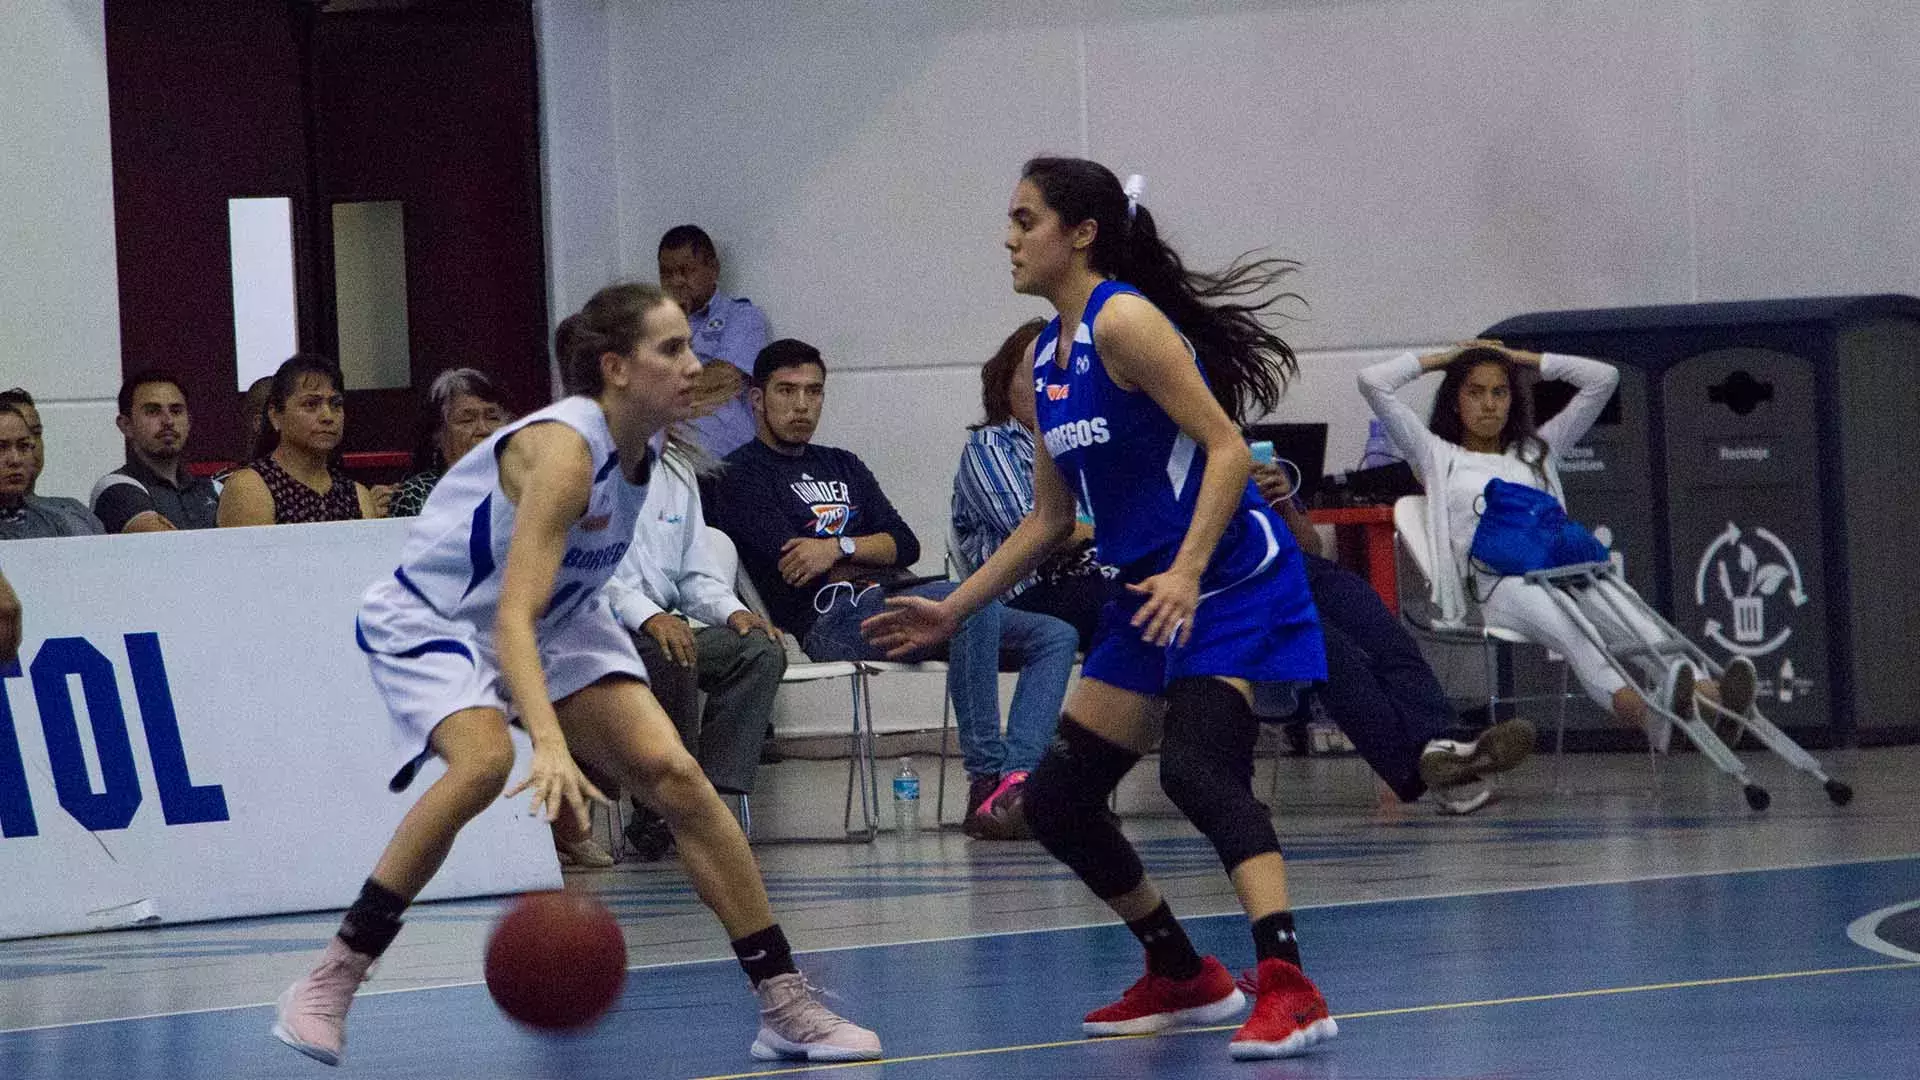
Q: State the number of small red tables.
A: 1